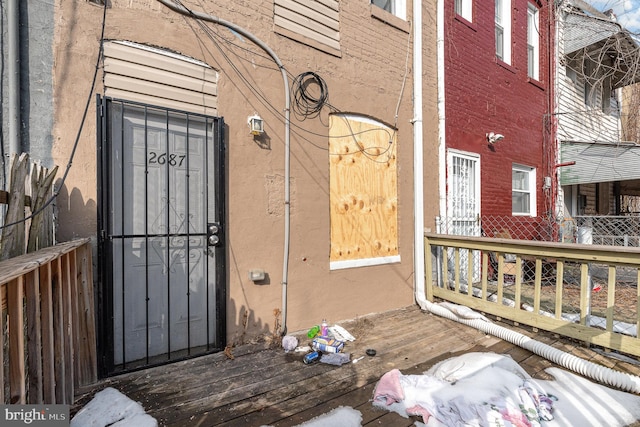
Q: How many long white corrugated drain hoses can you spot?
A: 1